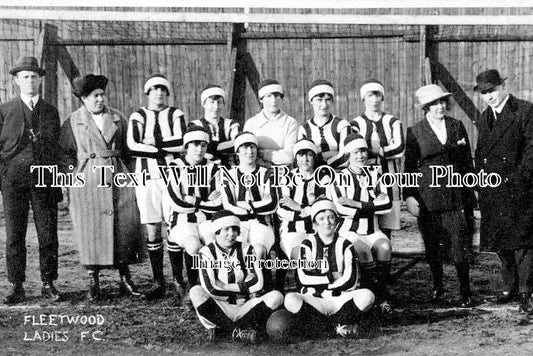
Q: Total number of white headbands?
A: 11